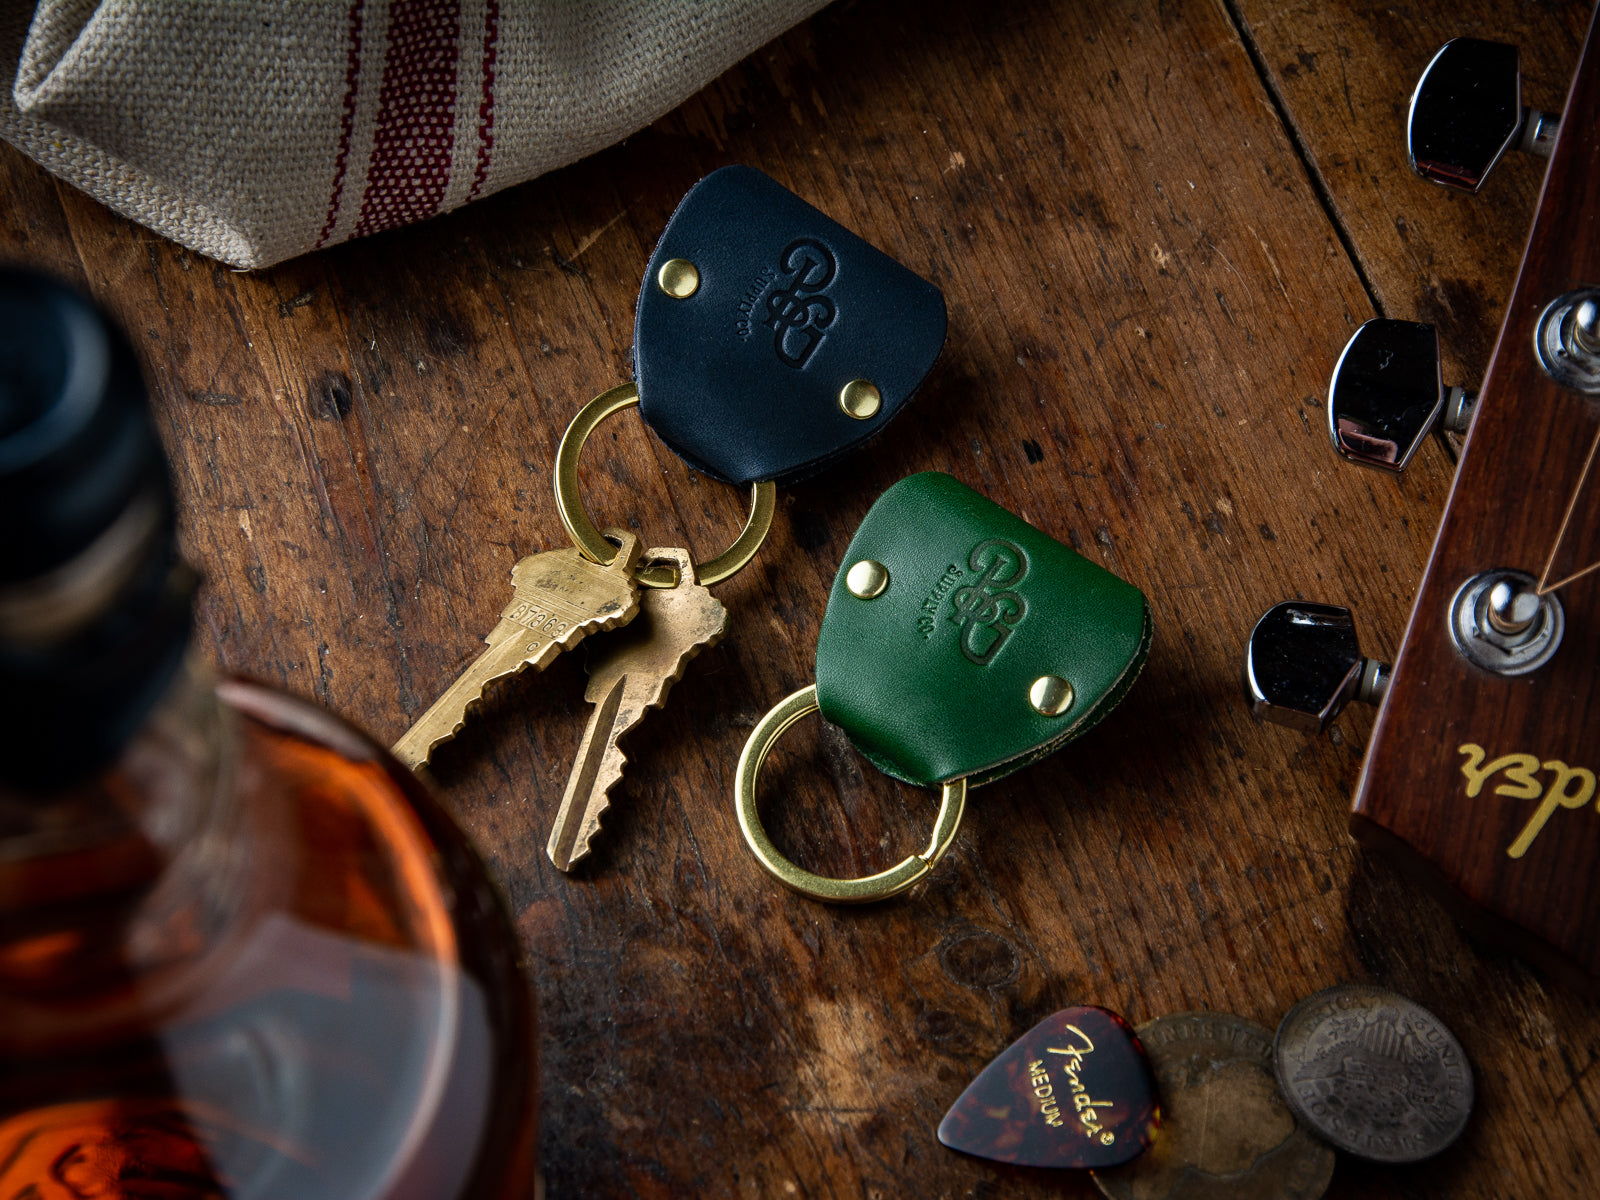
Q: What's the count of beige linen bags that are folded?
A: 1